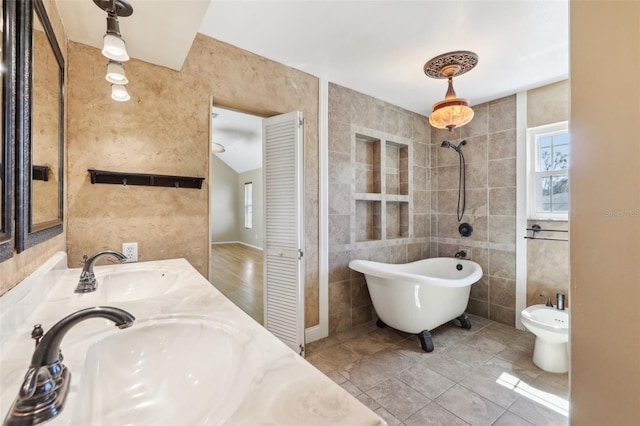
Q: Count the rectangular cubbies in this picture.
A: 4